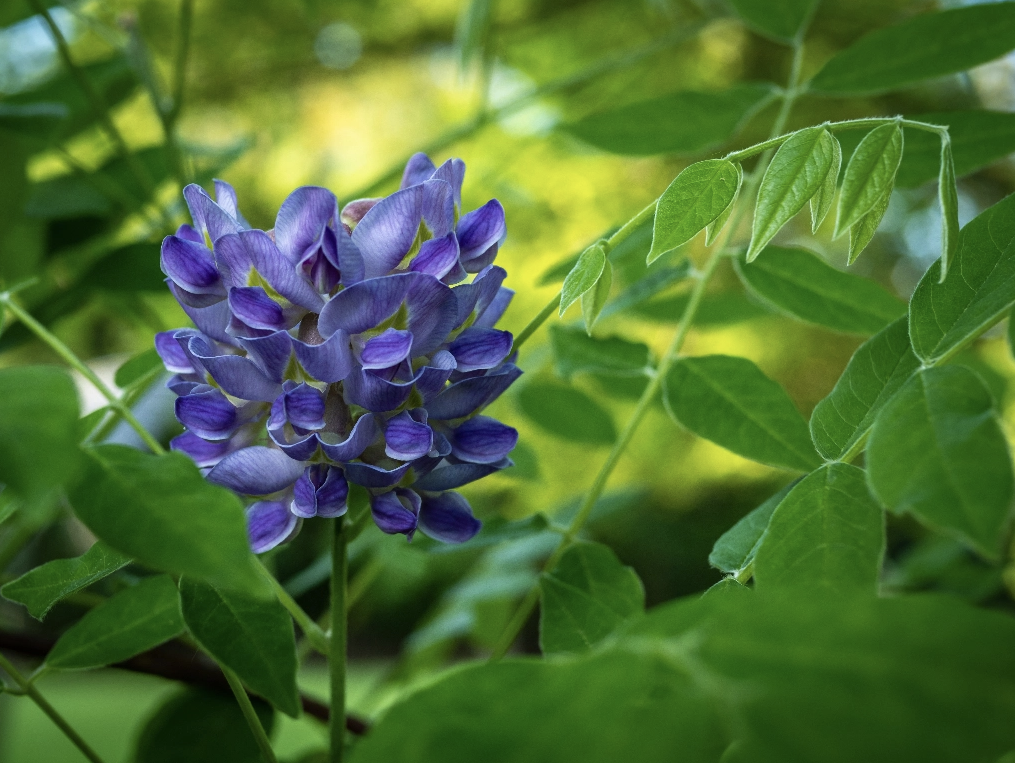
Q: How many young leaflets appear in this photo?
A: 9